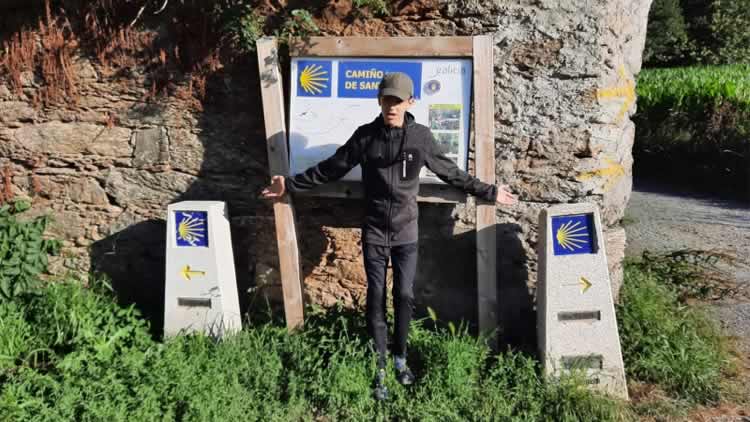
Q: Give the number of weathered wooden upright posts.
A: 2